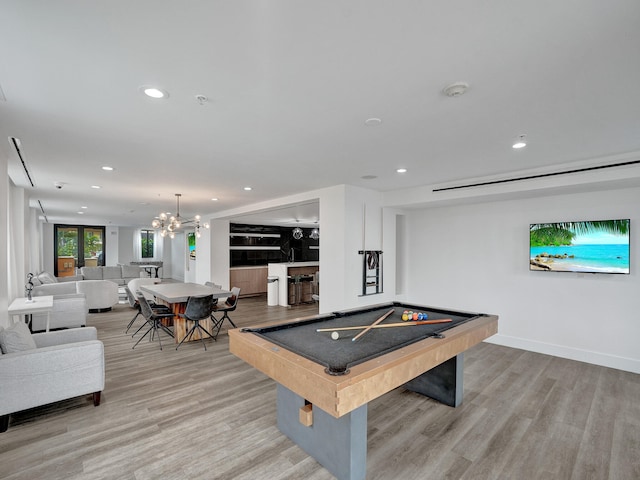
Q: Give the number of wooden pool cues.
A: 2